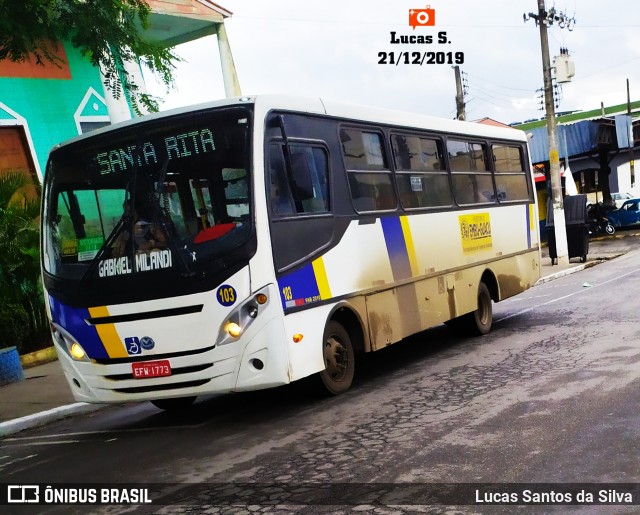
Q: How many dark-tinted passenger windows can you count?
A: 4